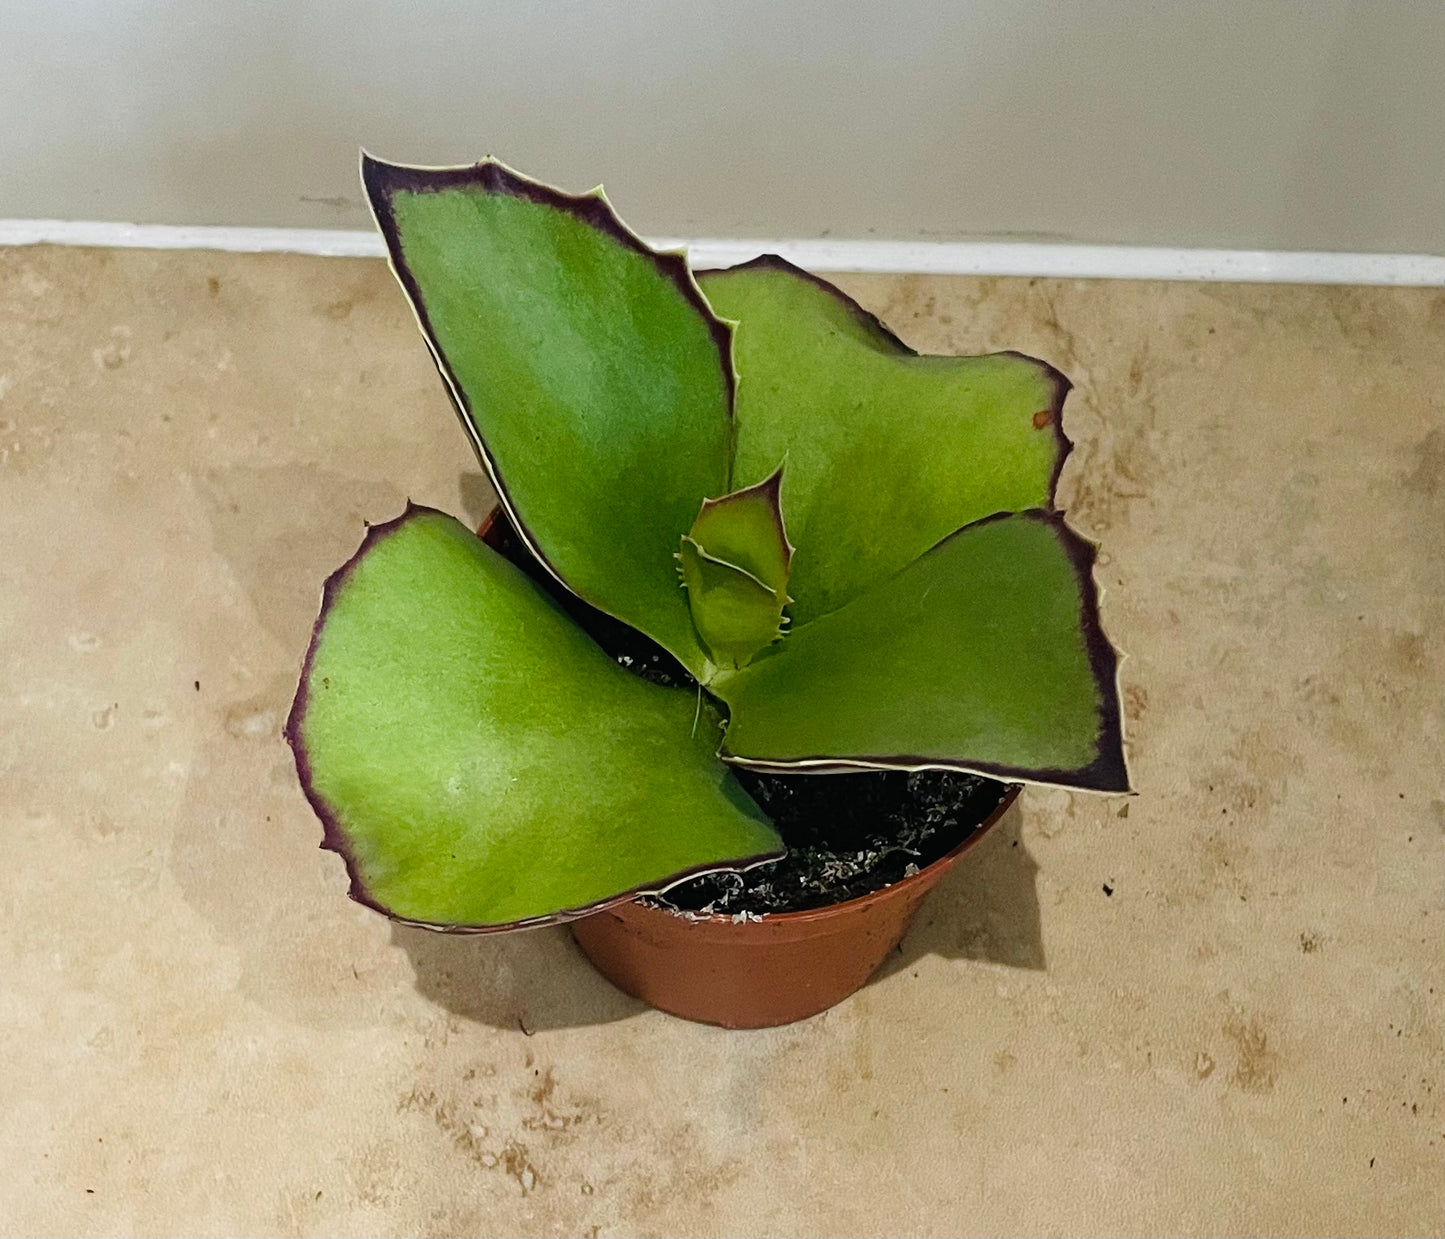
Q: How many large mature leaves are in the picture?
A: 4